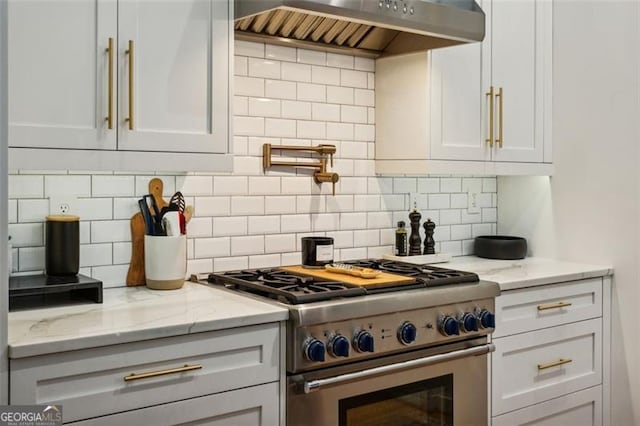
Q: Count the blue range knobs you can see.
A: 7